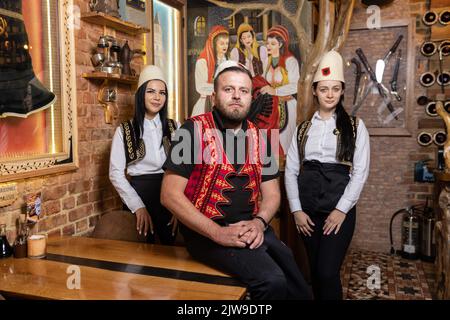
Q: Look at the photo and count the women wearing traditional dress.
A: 2